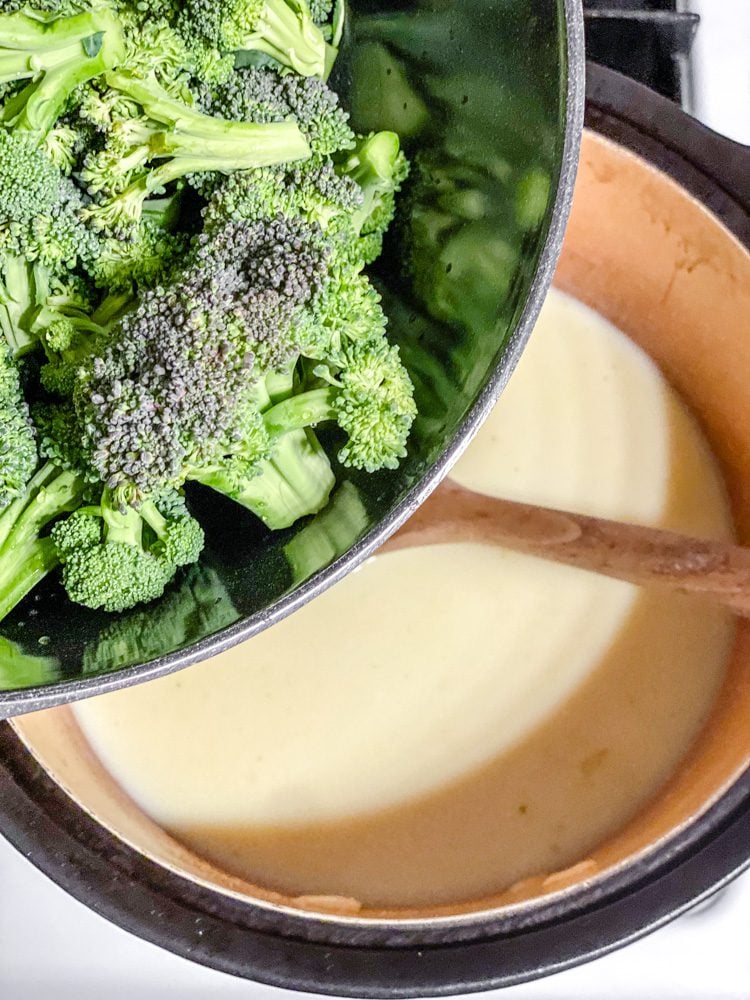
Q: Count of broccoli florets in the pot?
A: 0